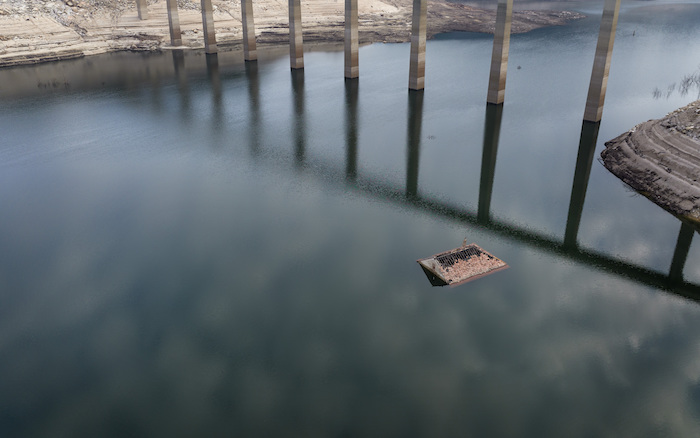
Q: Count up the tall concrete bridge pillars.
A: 9